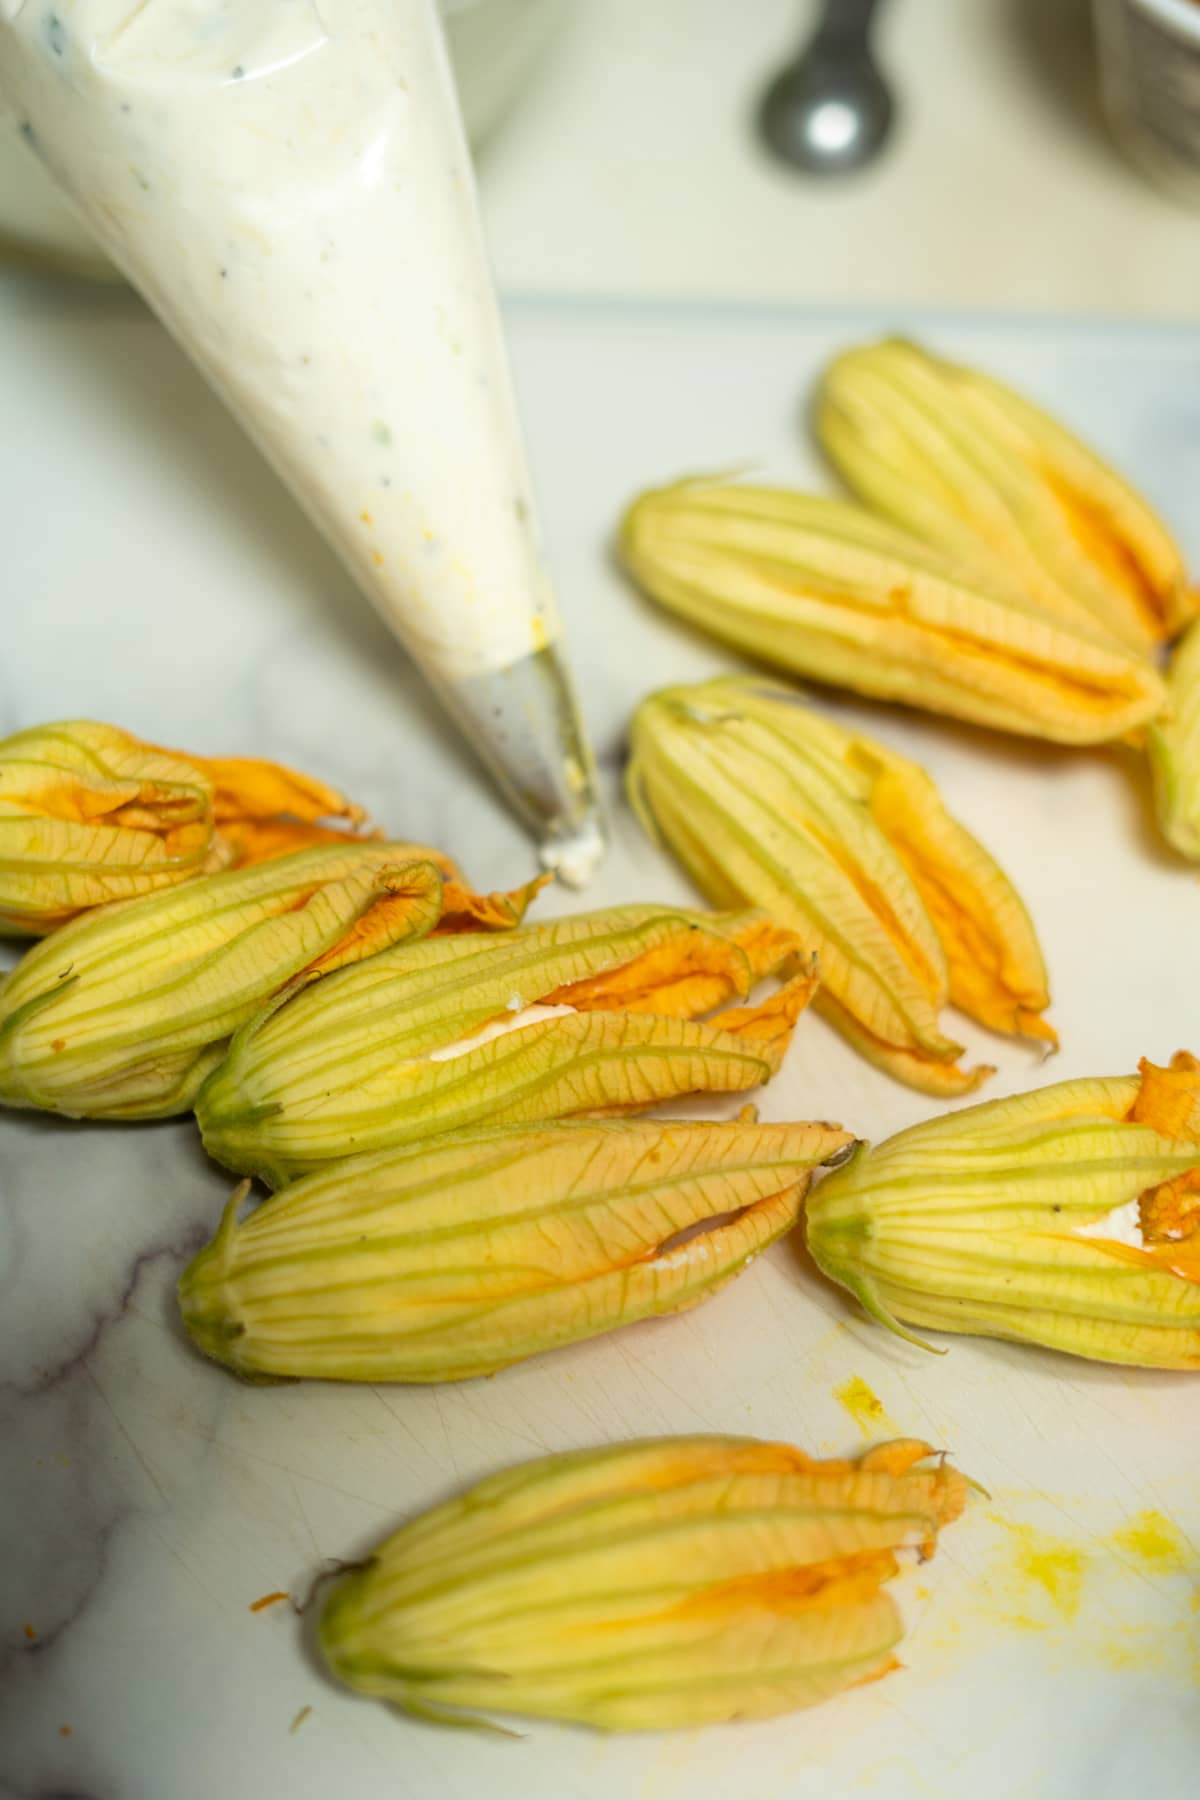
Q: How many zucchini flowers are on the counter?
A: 10